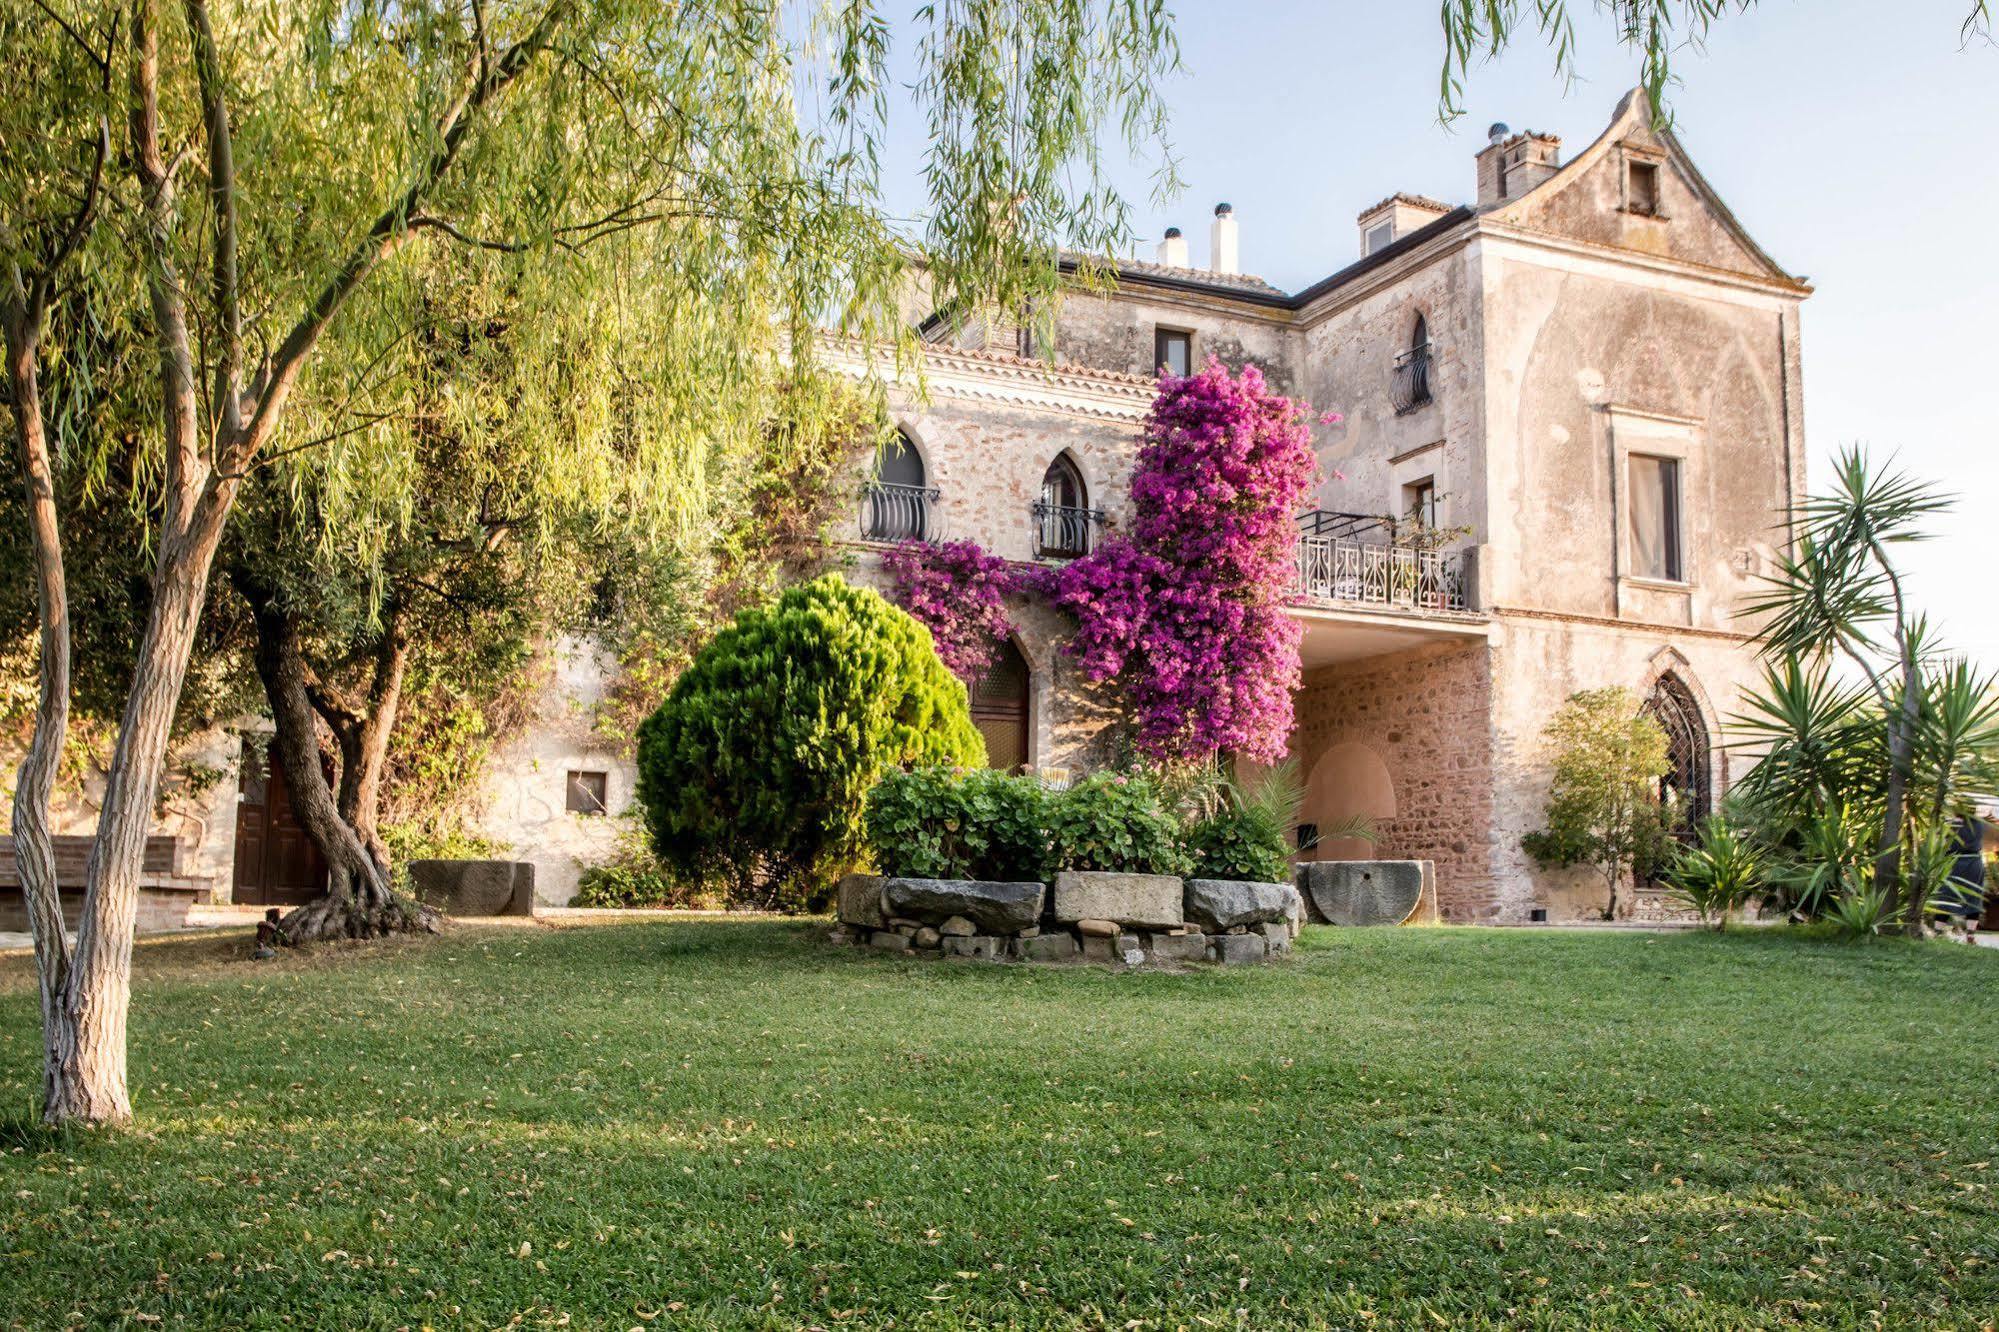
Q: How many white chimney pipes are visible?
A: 2